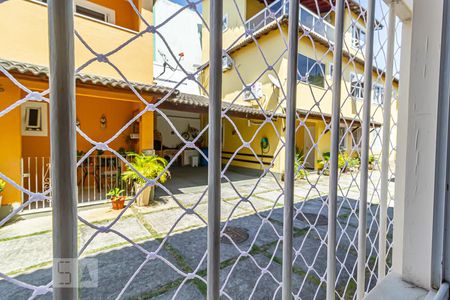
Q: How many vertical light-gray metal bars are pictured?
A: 6